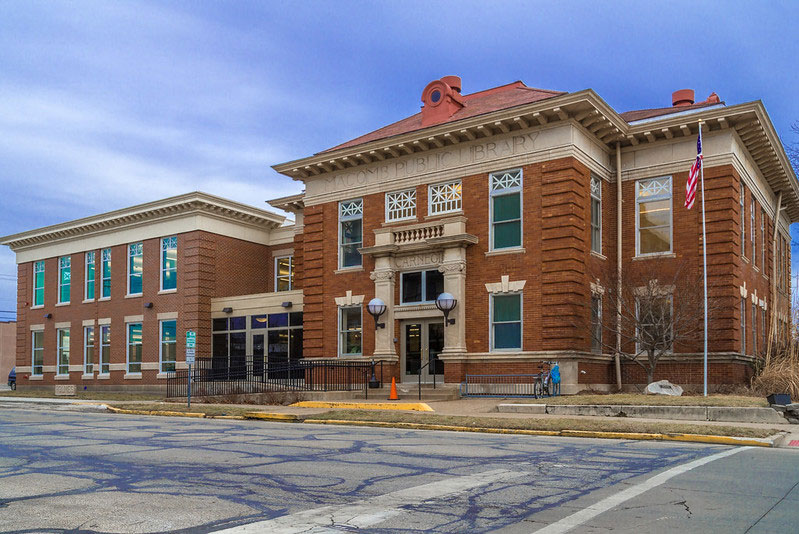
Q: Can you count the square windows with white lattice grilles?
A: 2